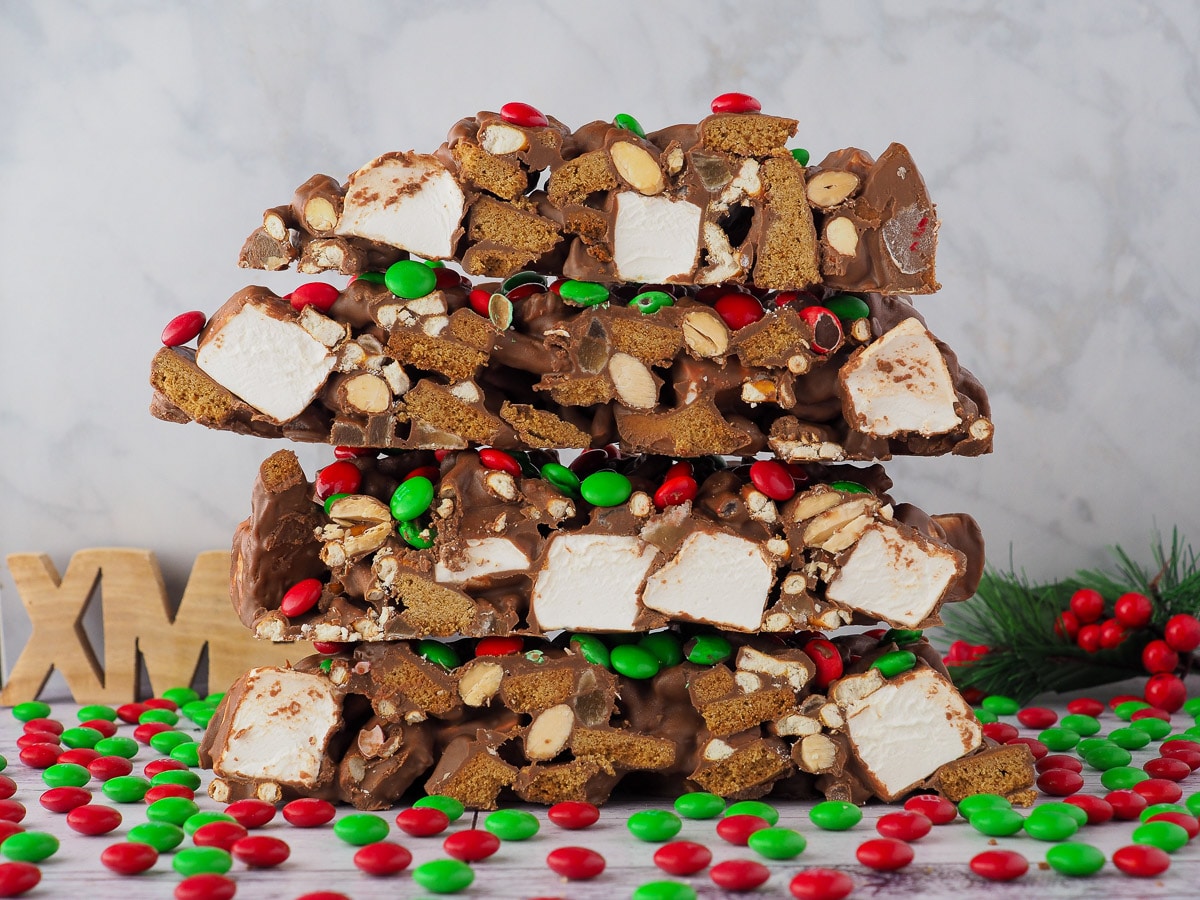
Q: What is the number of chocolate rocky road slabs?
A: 4